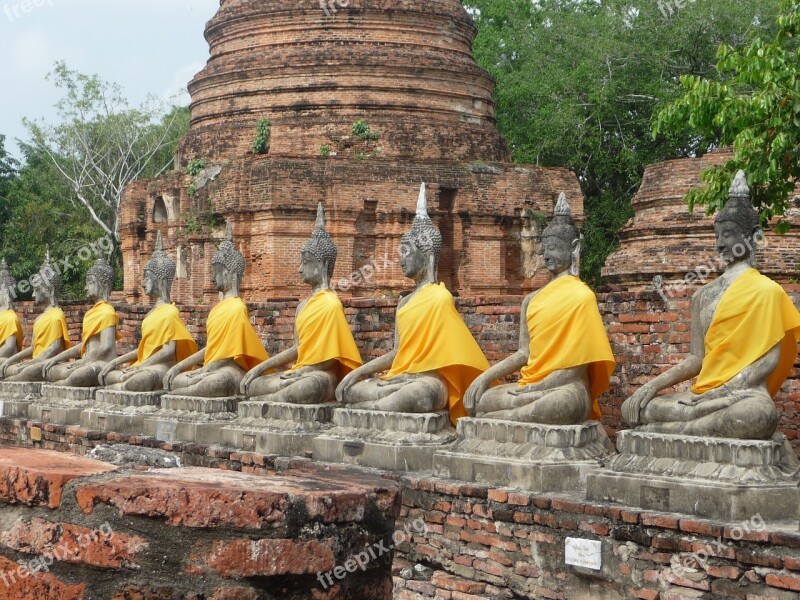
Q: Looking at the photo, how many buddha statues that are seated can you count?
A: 9